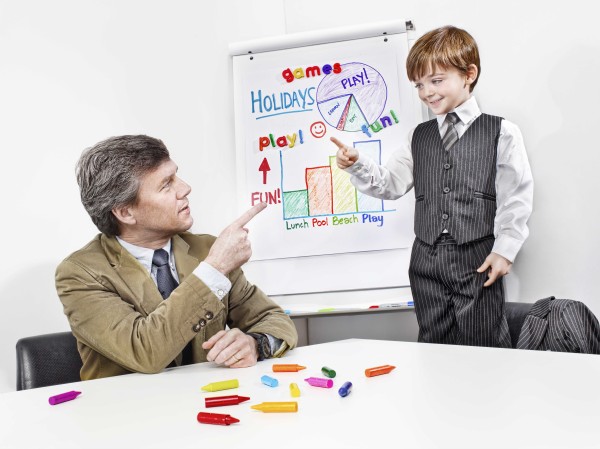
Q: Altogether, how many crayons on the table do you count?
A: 12